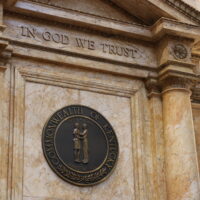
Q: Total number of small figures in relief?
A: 2